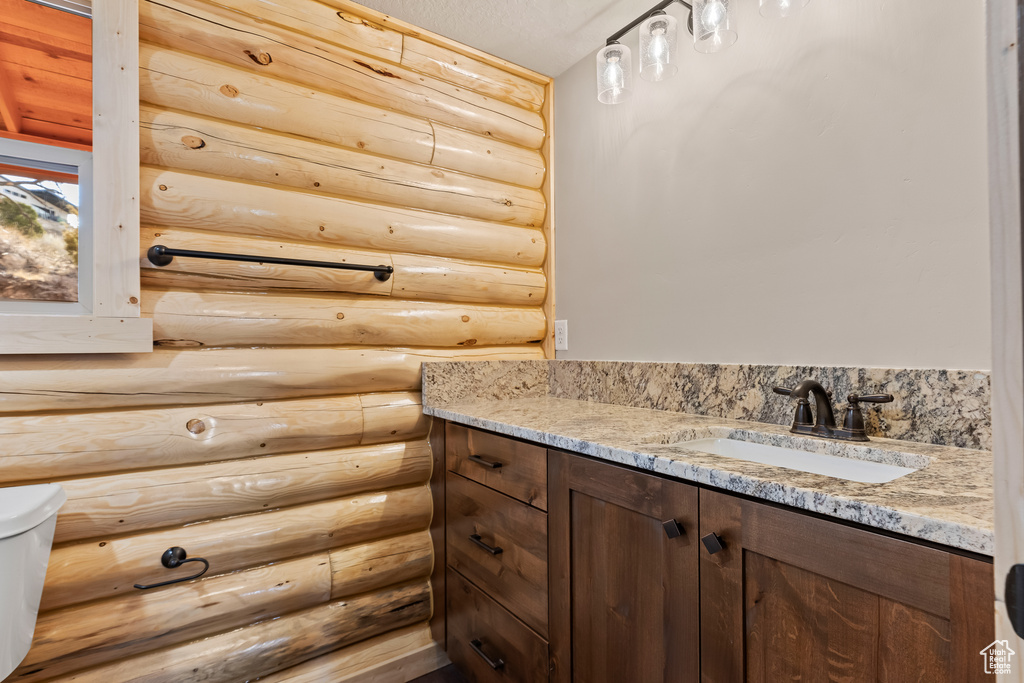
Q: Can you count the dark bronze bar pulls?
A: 3